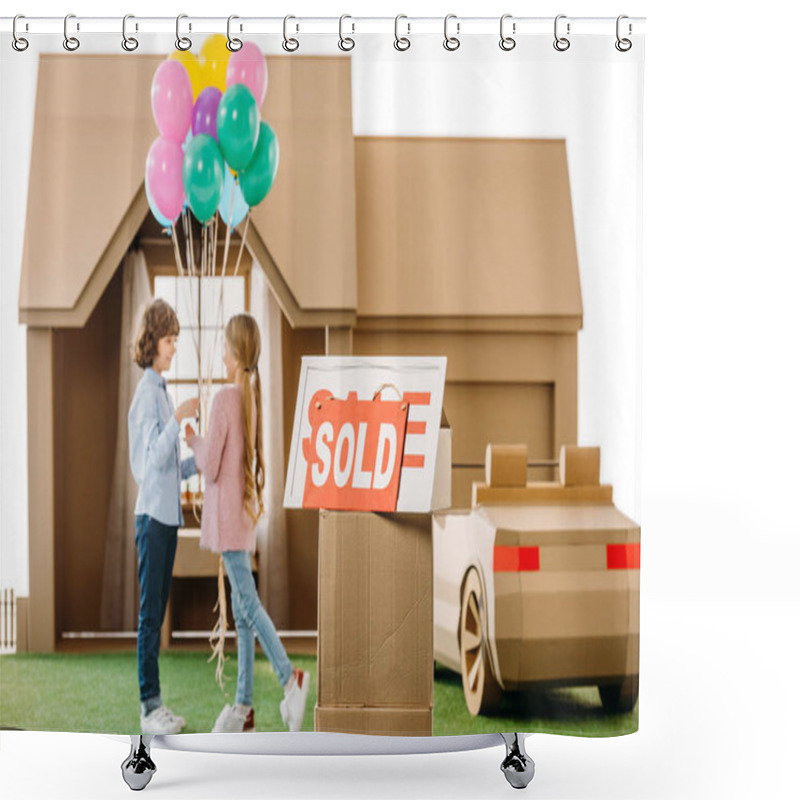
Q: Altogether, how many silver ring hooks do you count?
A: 12